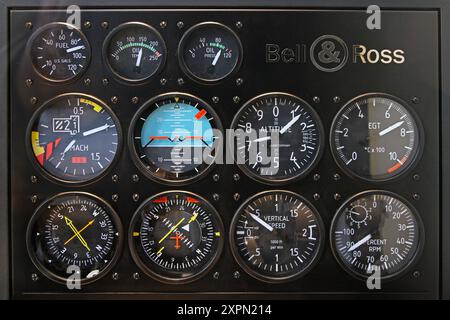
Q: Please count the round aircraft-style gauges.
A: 11